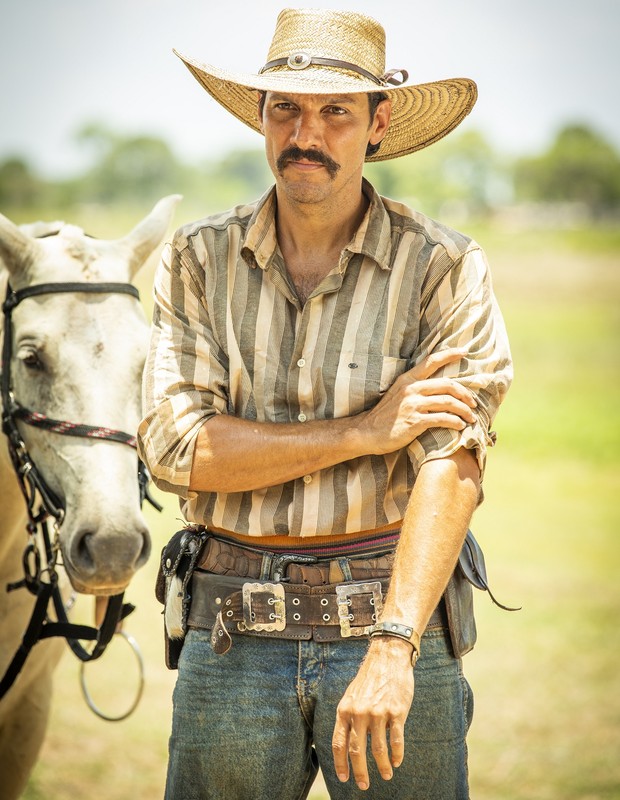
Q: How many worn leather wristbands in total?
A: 1